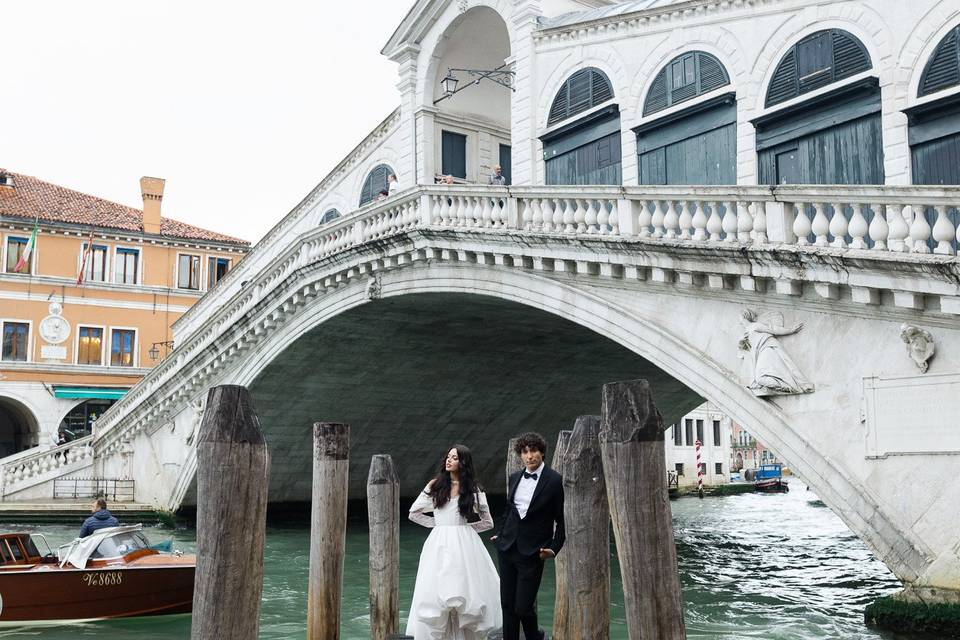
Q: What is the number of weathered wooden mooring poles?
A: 7